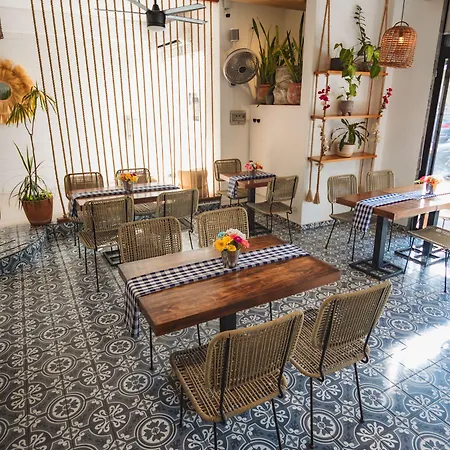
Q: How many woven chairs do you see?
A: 13